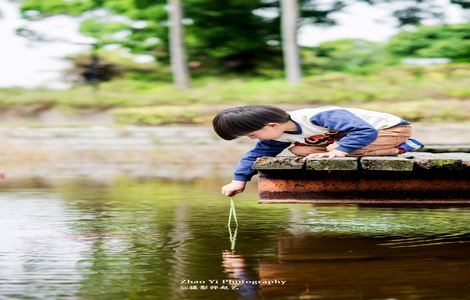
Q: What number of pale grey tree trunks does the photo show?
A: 2